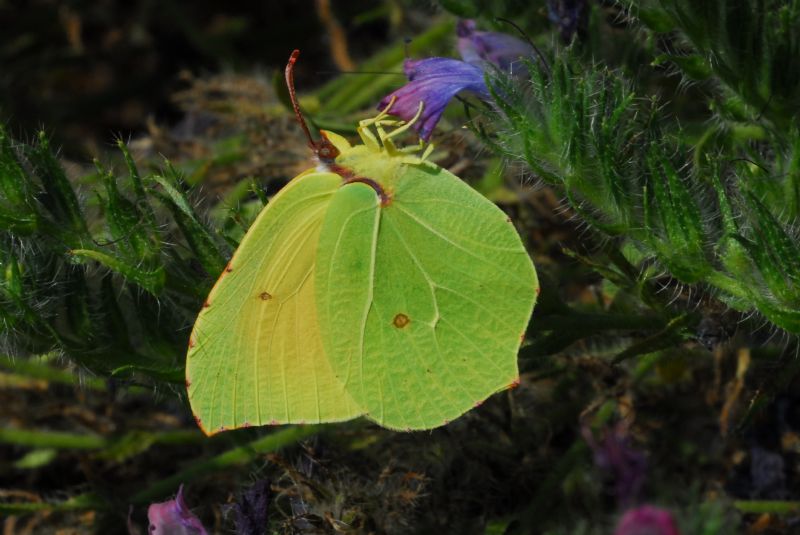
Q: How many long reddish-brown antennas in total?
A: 1